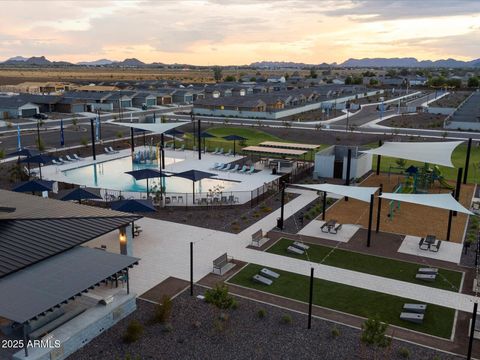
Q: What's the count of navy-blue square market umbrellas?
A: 11